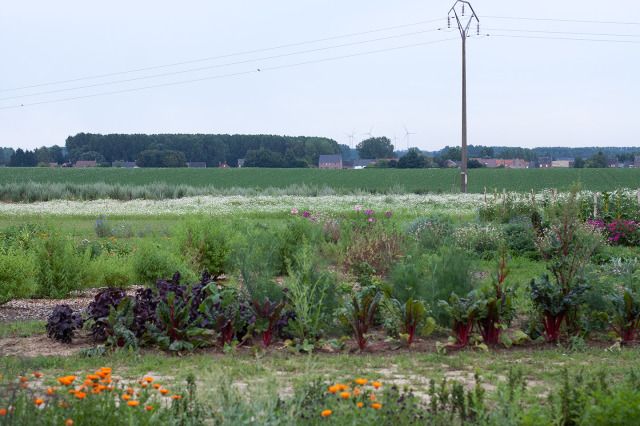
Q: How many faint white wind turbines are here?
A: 5